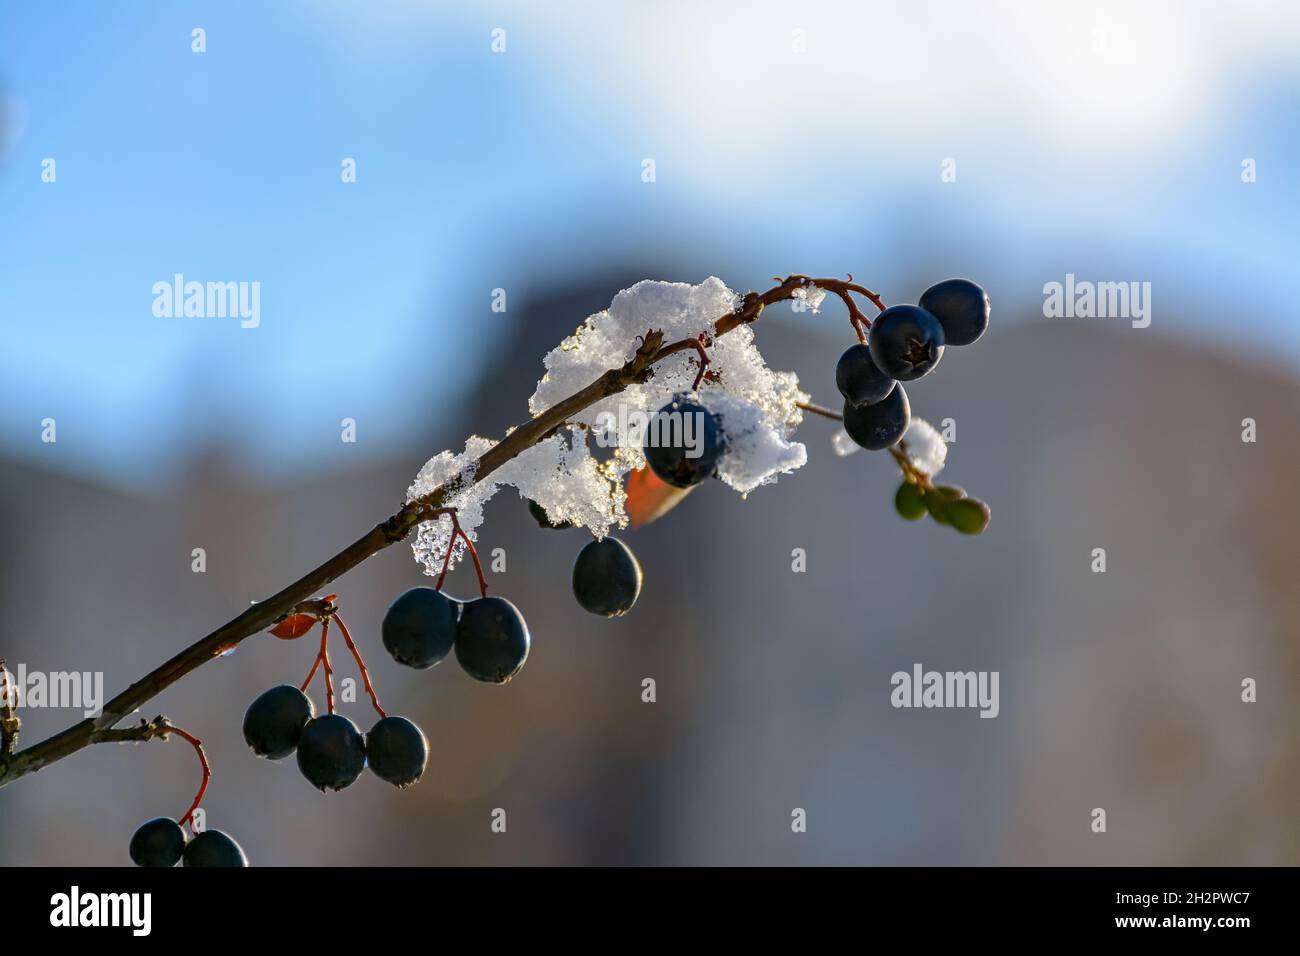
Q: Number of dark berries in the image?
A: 14